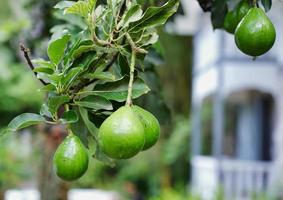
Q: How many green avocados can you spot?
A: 5